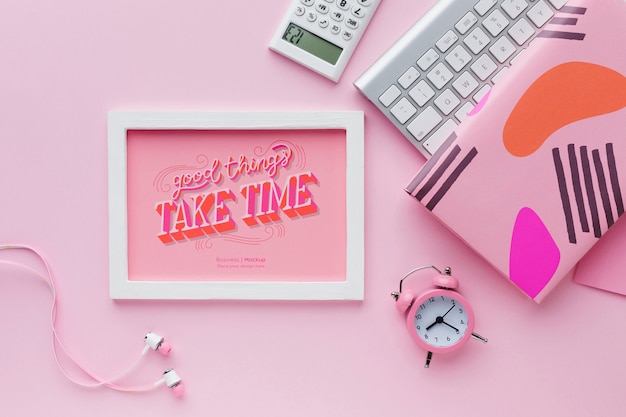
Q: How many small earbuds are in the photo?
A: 2